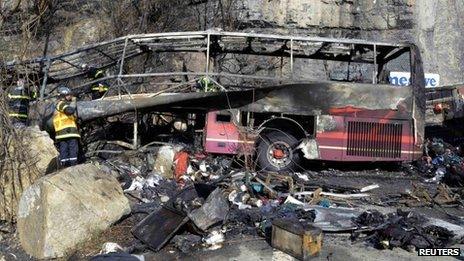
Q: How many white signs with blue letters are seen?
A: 1